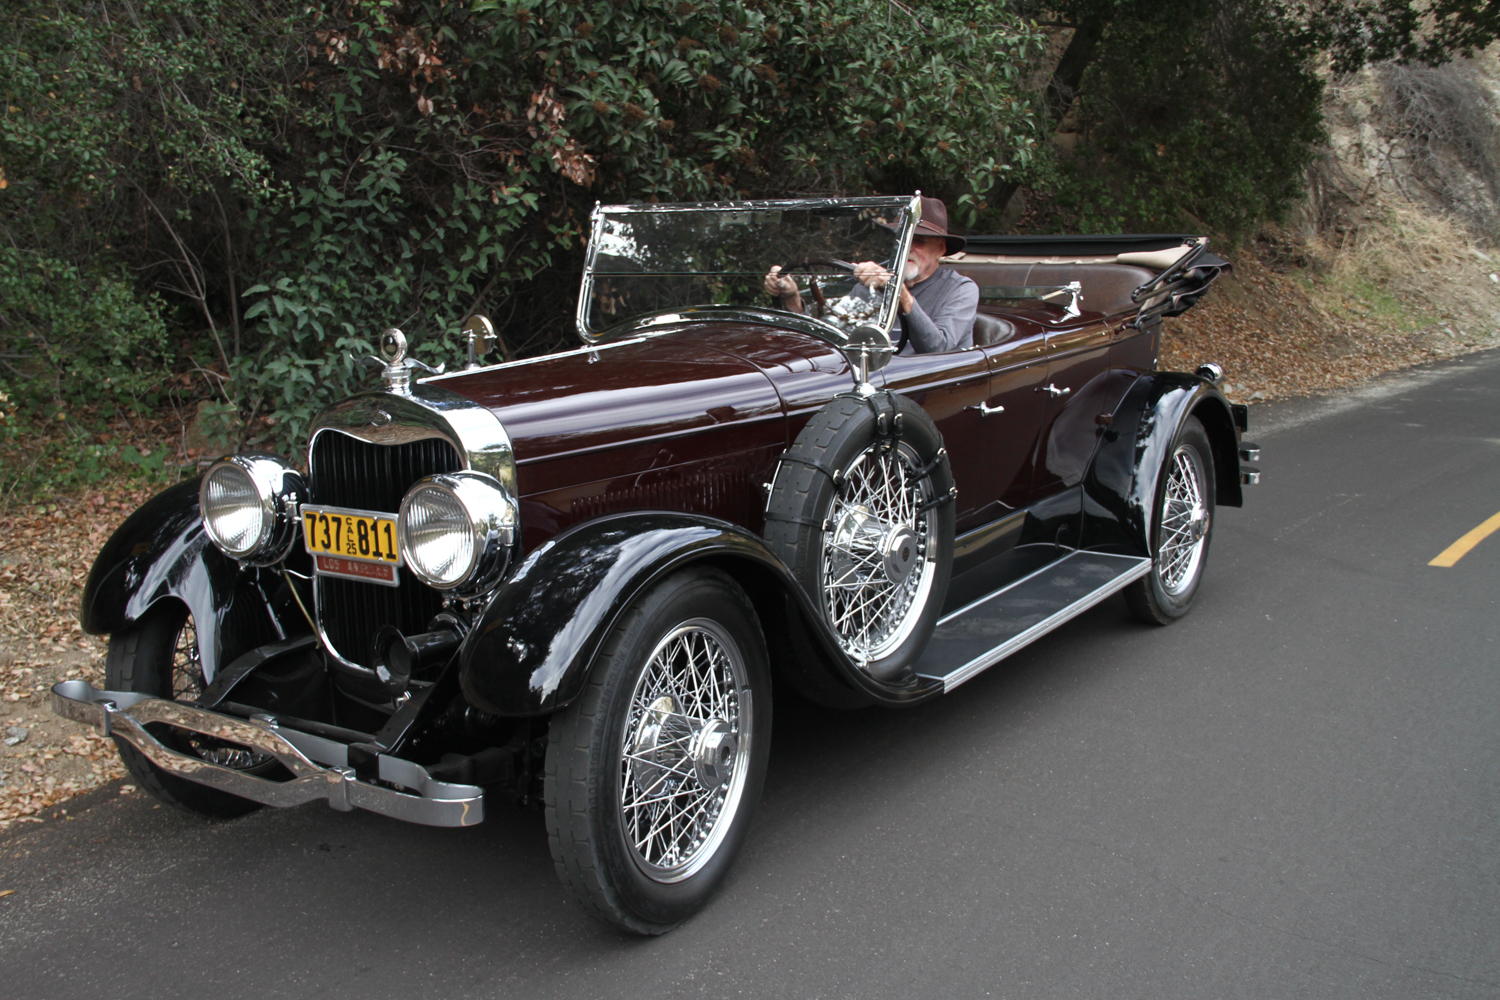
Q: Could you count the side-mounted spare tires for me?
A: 1